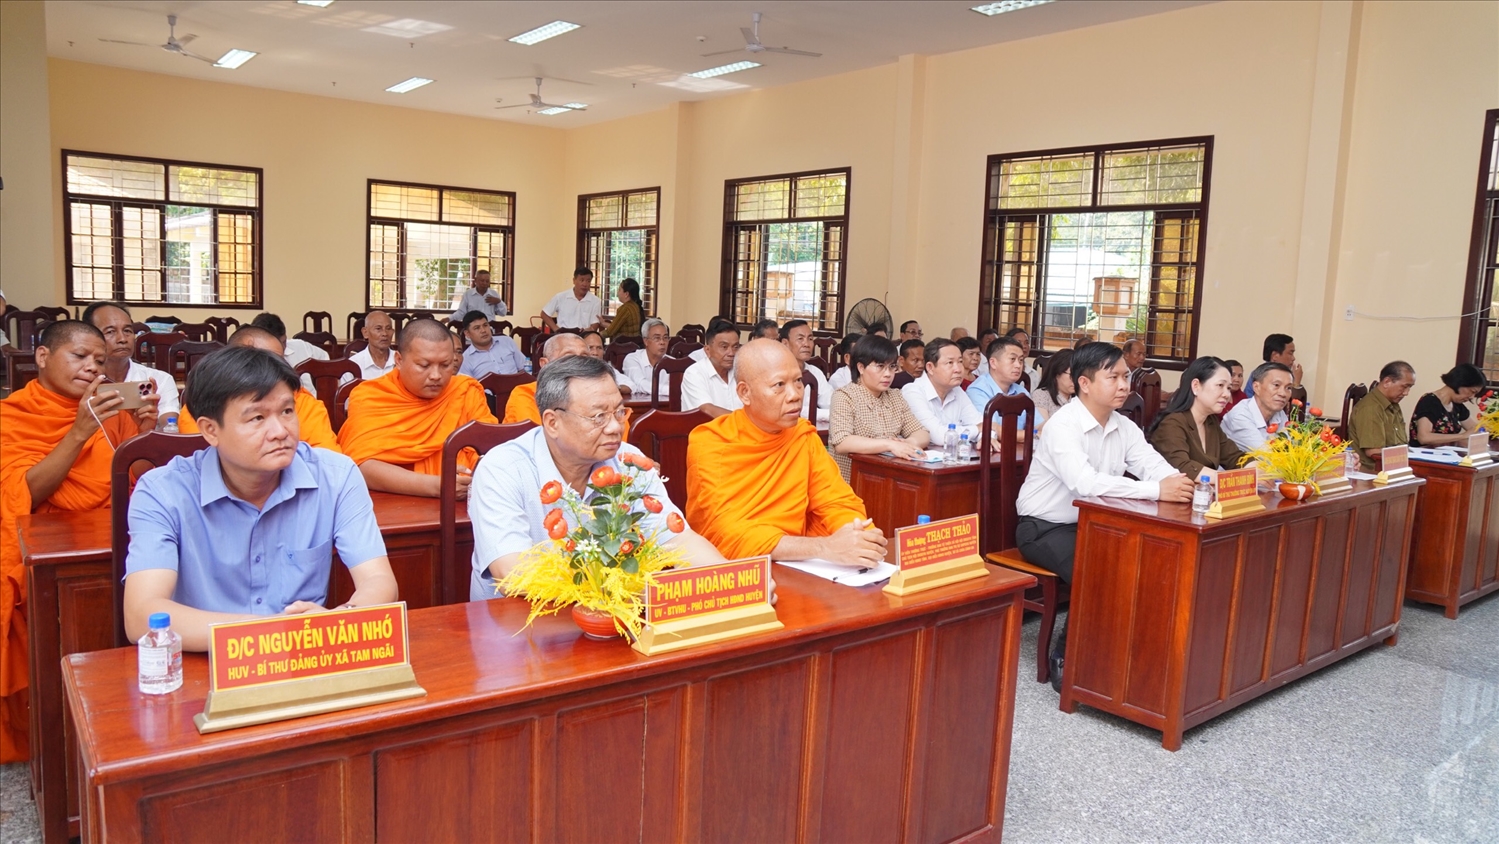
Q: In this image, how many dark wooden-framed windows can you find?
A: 6